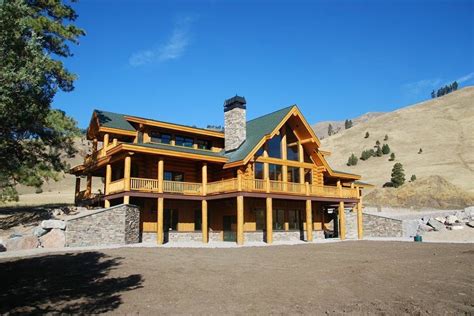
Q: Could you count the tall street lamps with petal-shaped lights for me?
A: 0